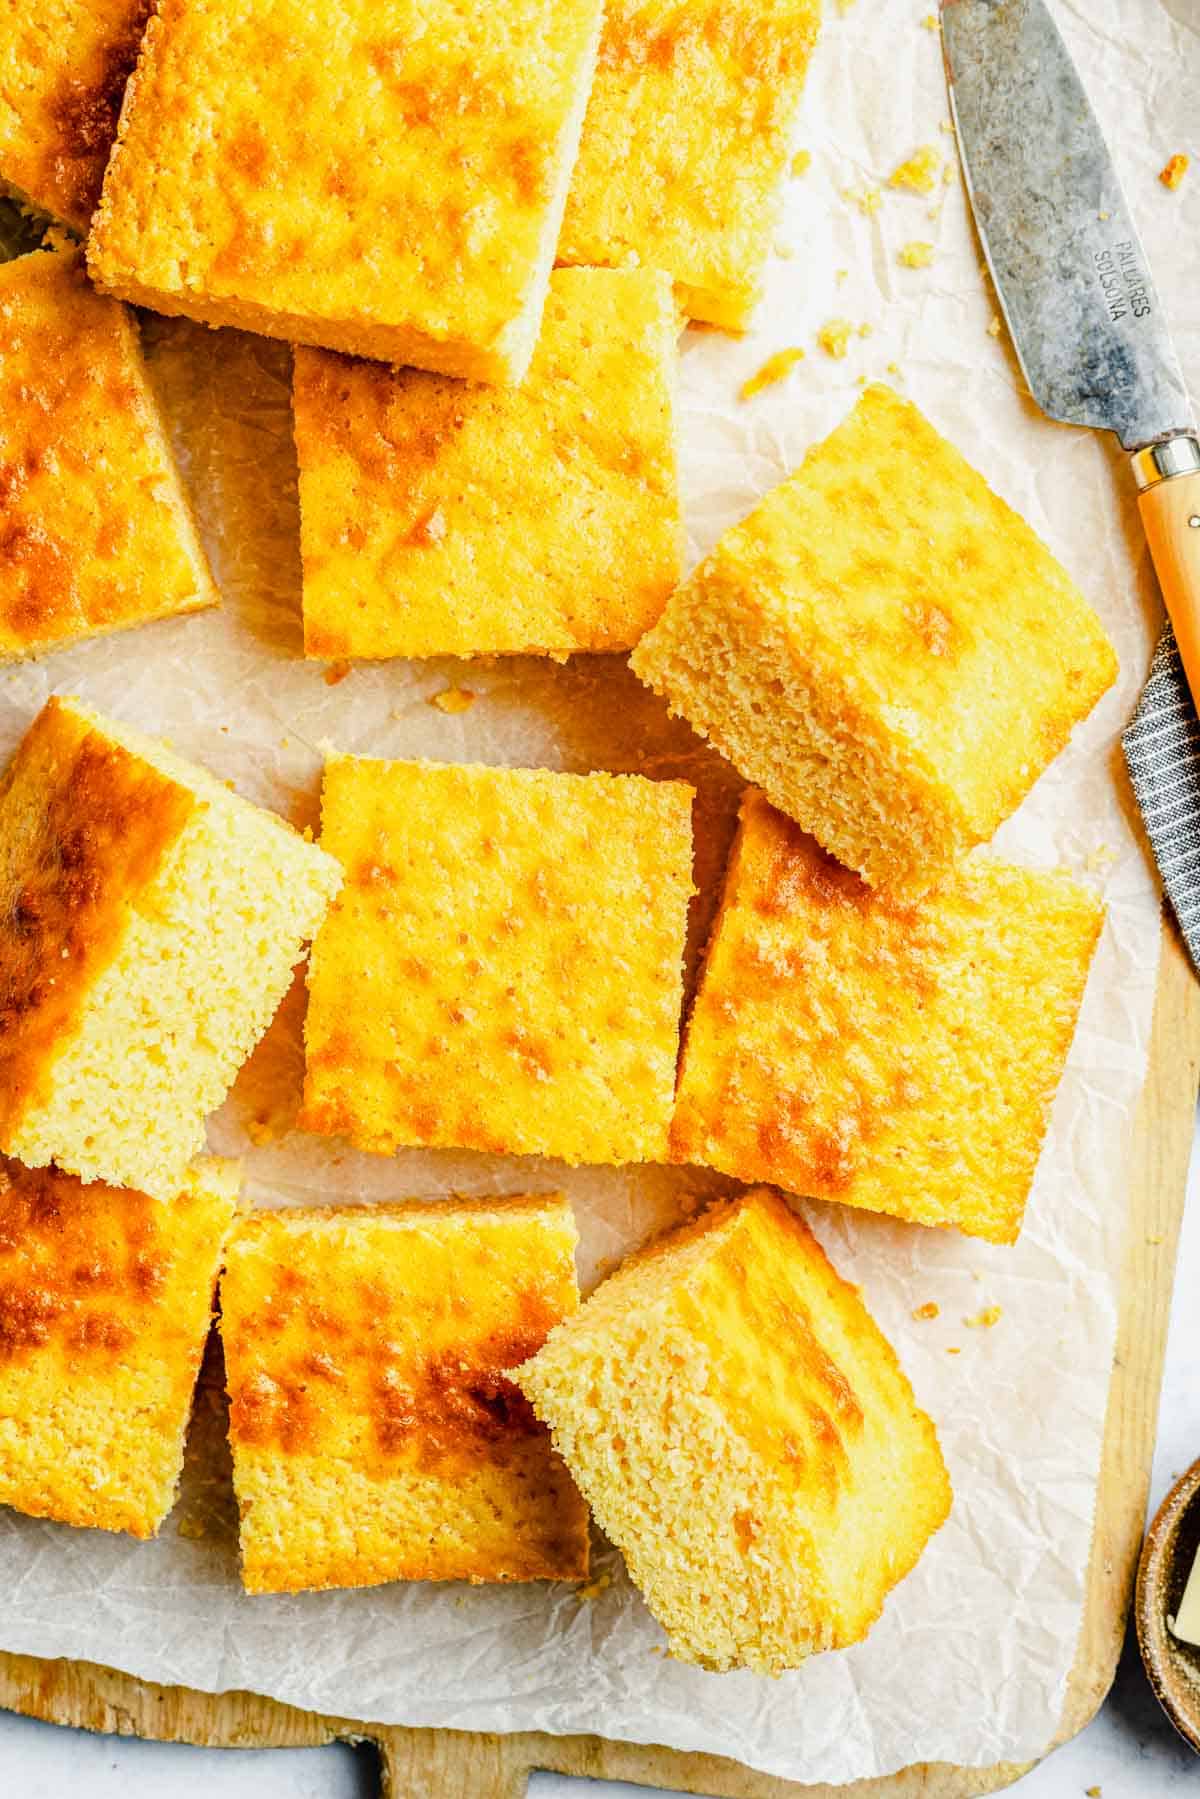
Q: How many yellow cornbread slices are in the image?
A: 12